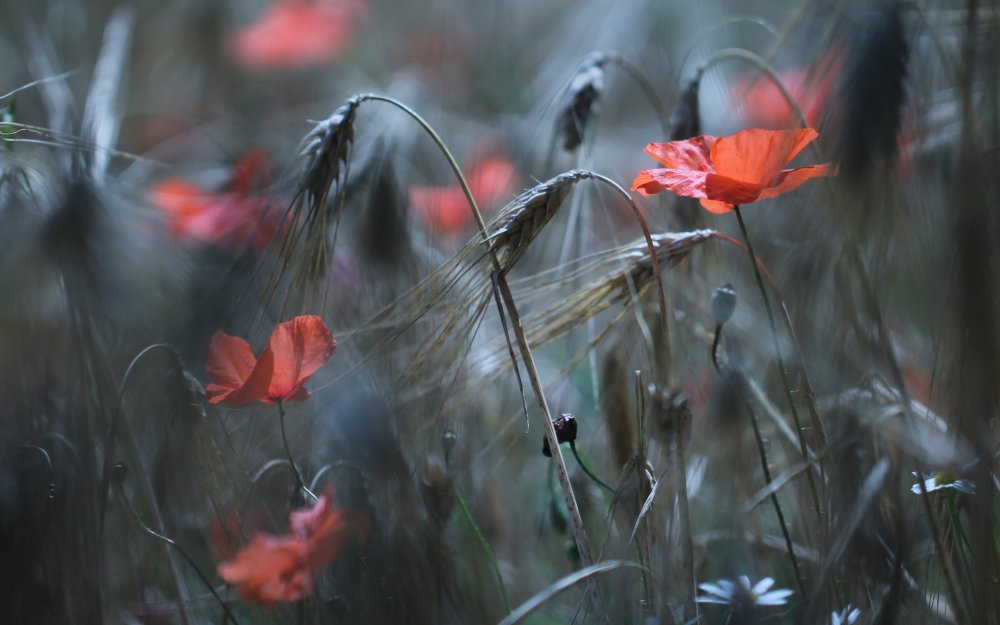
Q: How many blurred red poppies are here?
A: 5